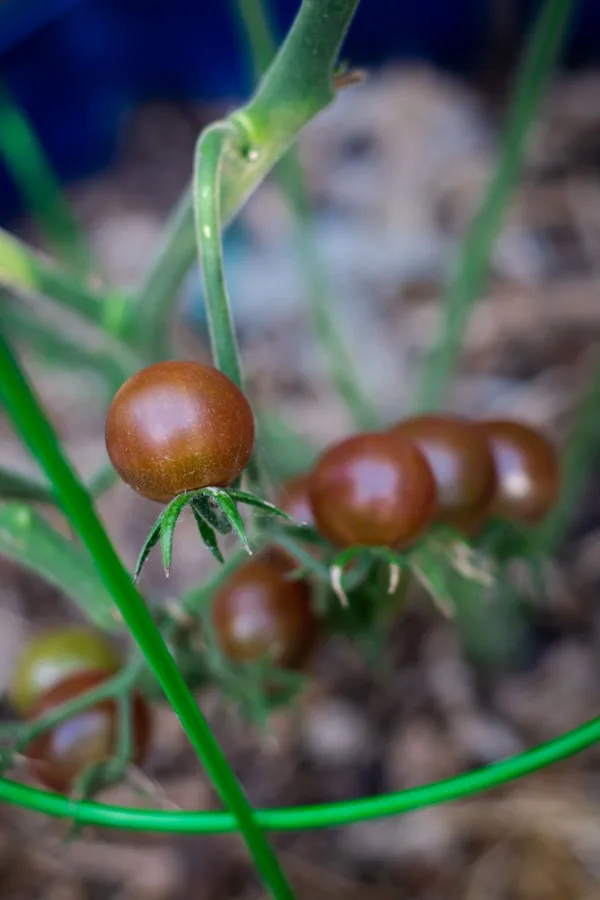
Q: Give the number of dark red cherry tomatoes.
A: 7